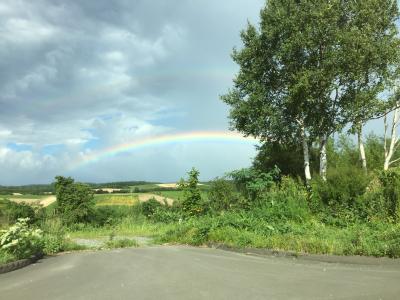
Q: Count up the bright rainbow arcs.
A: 1